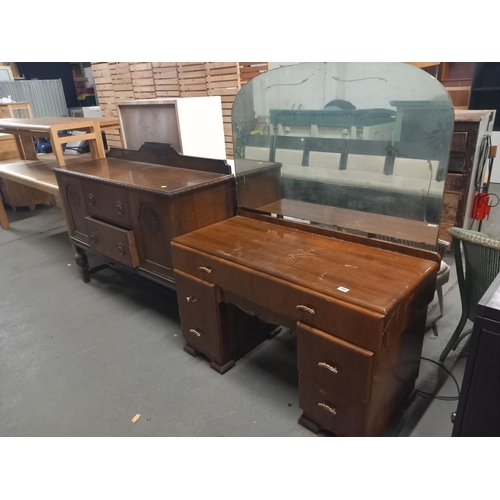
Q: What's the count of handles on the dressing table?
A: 6